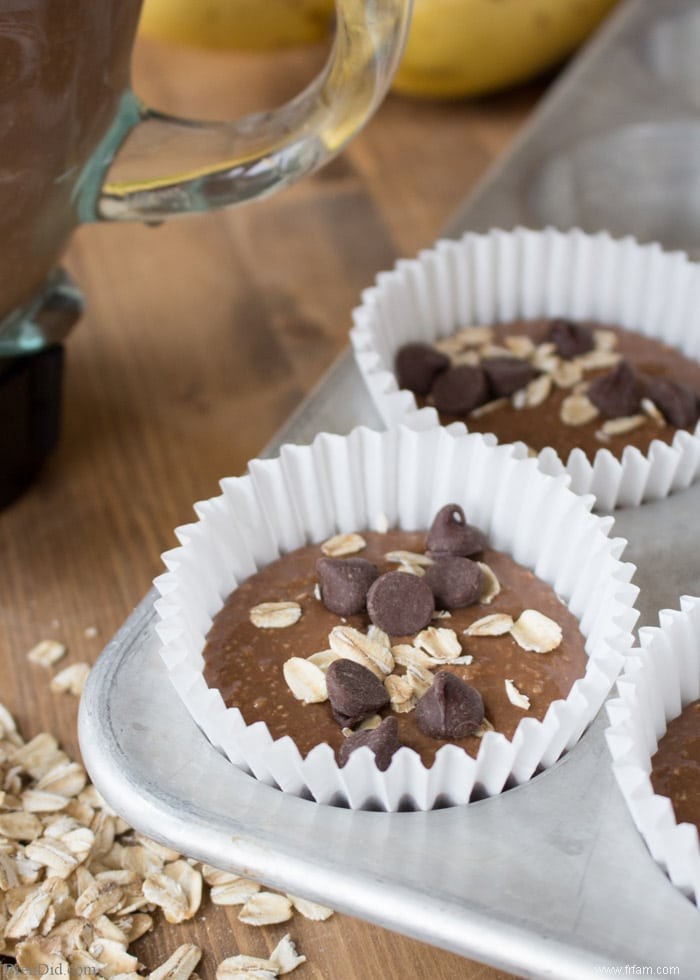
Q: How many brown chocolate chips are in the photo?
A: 13